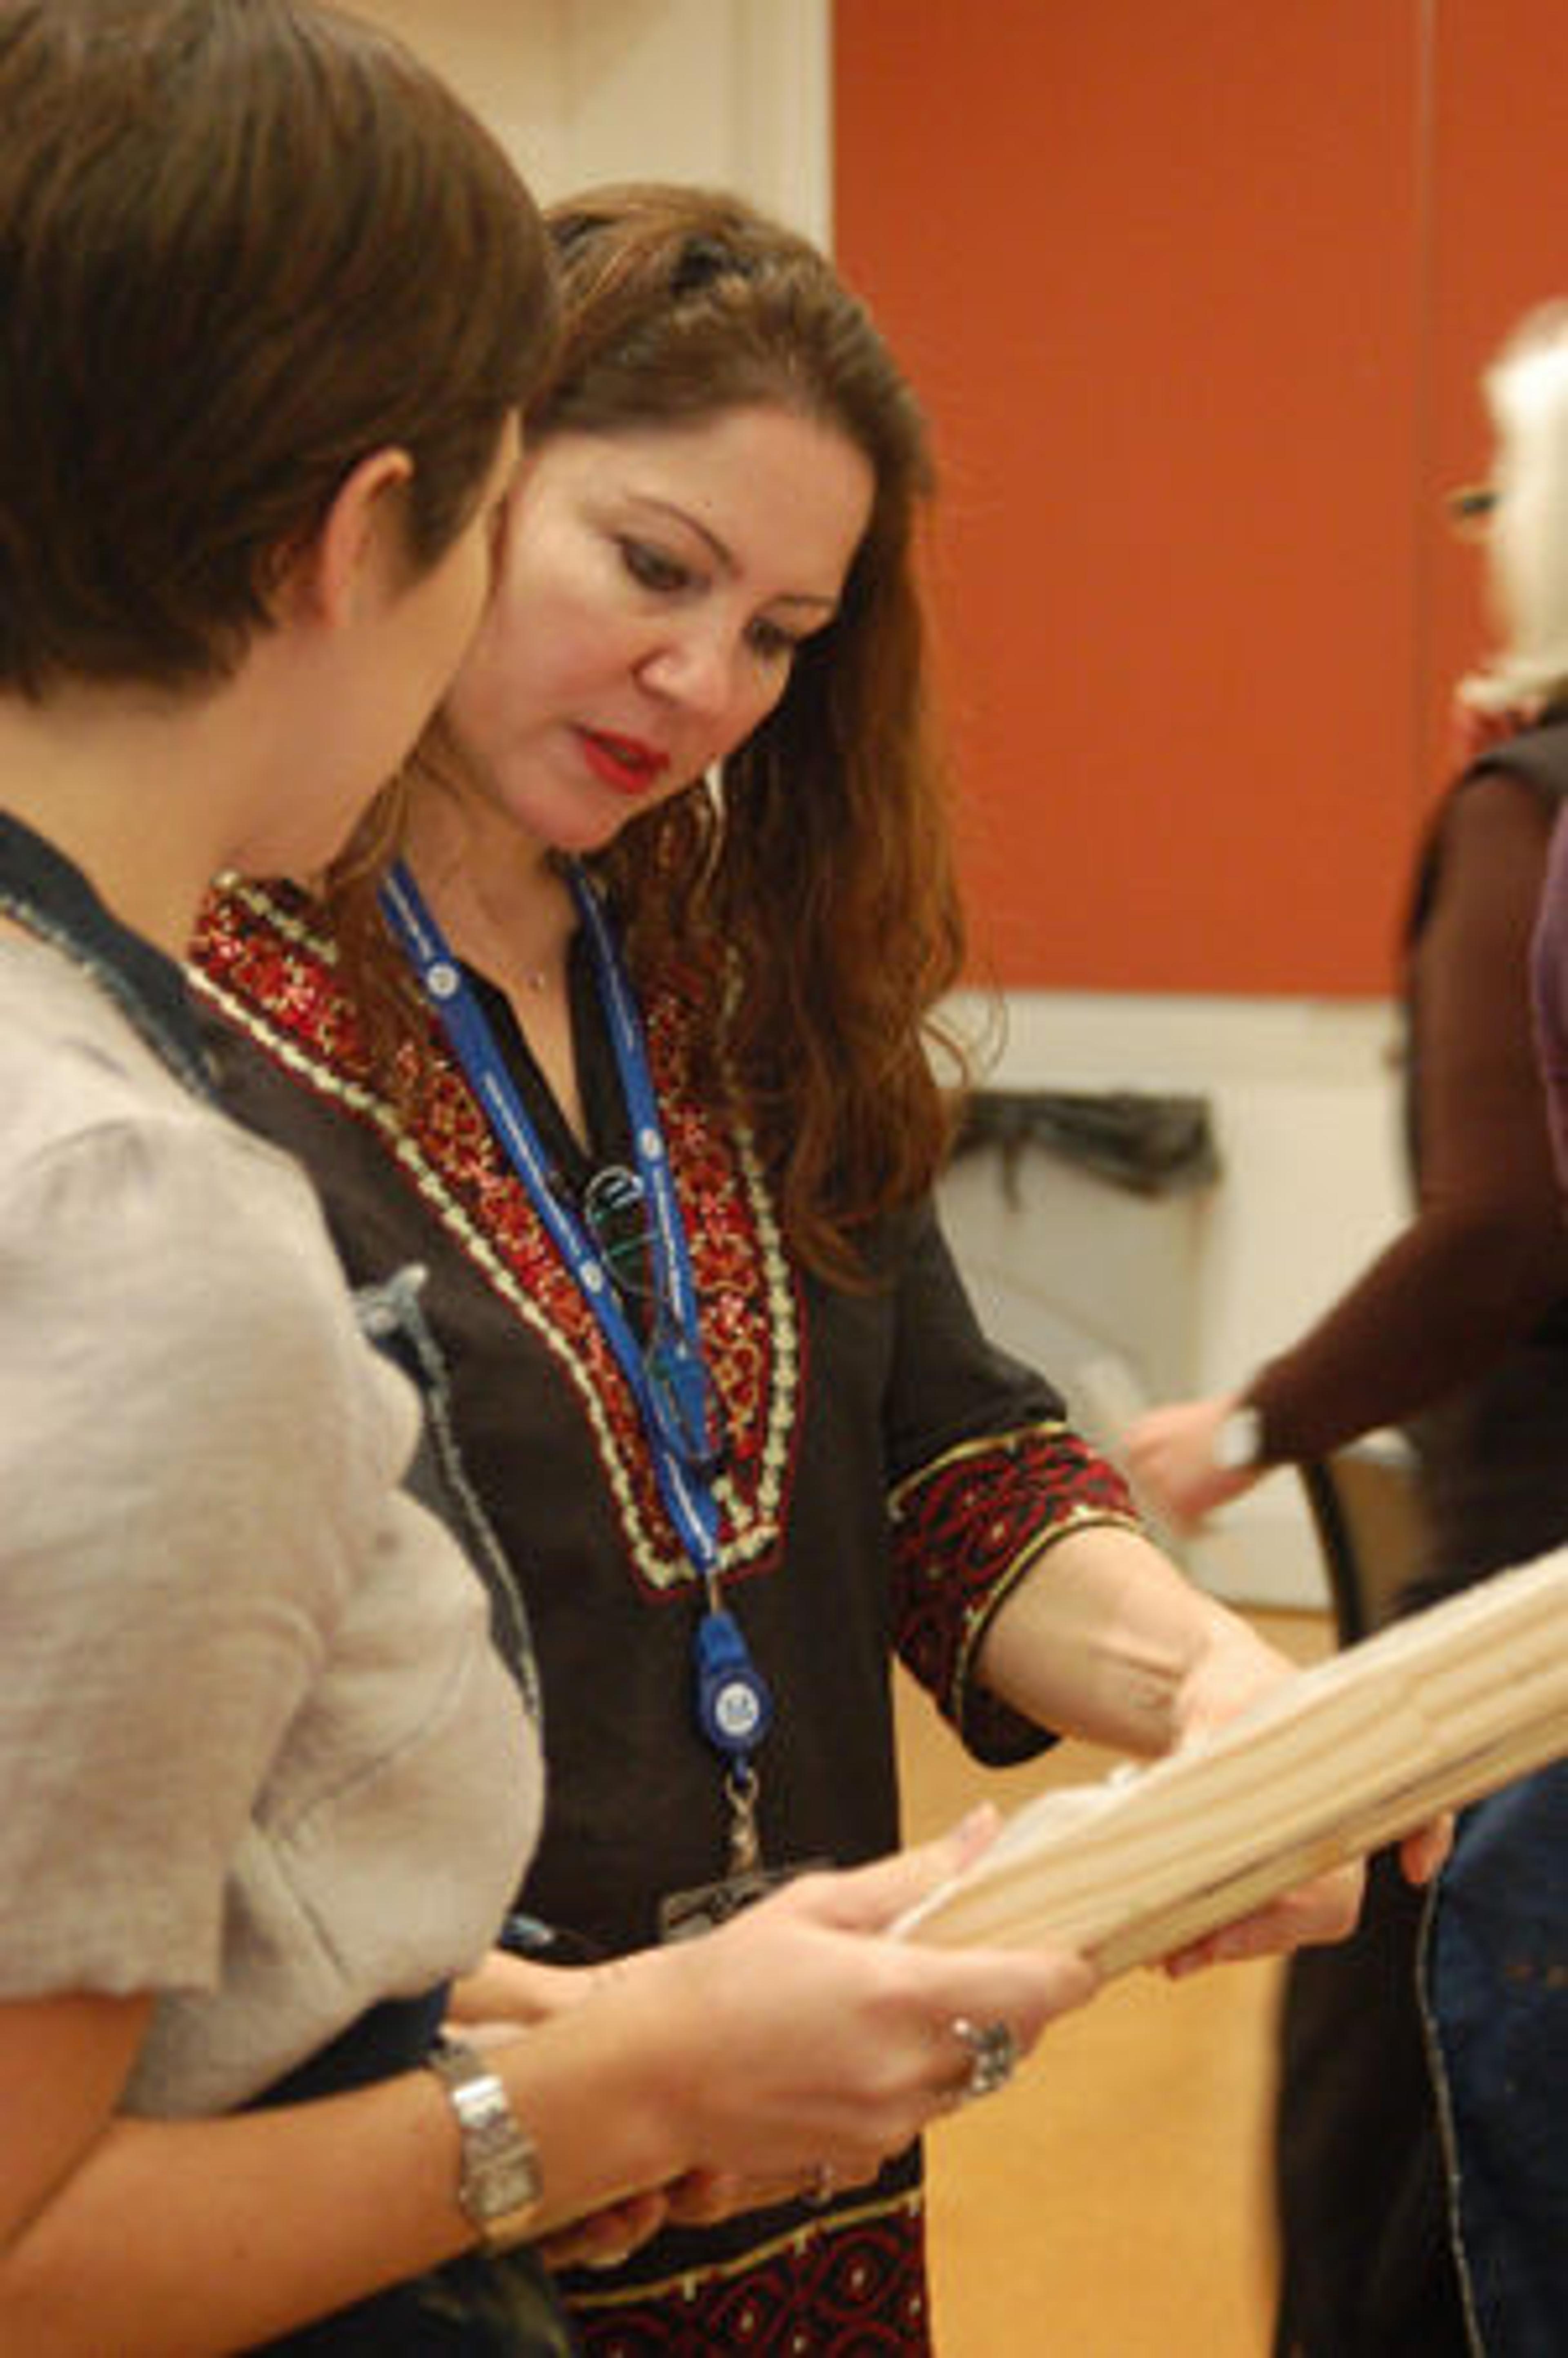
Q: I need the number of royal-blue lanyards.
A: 1